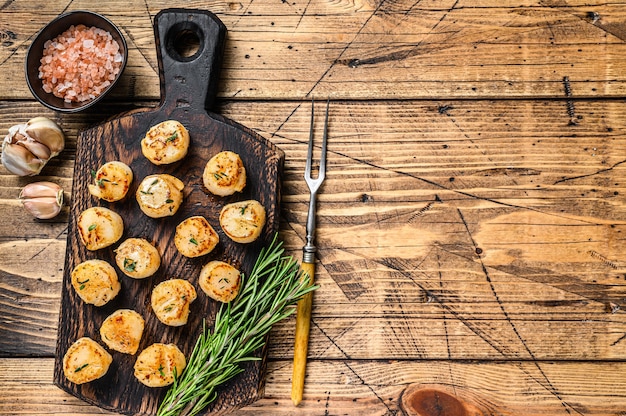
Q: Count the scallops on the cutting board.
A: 14